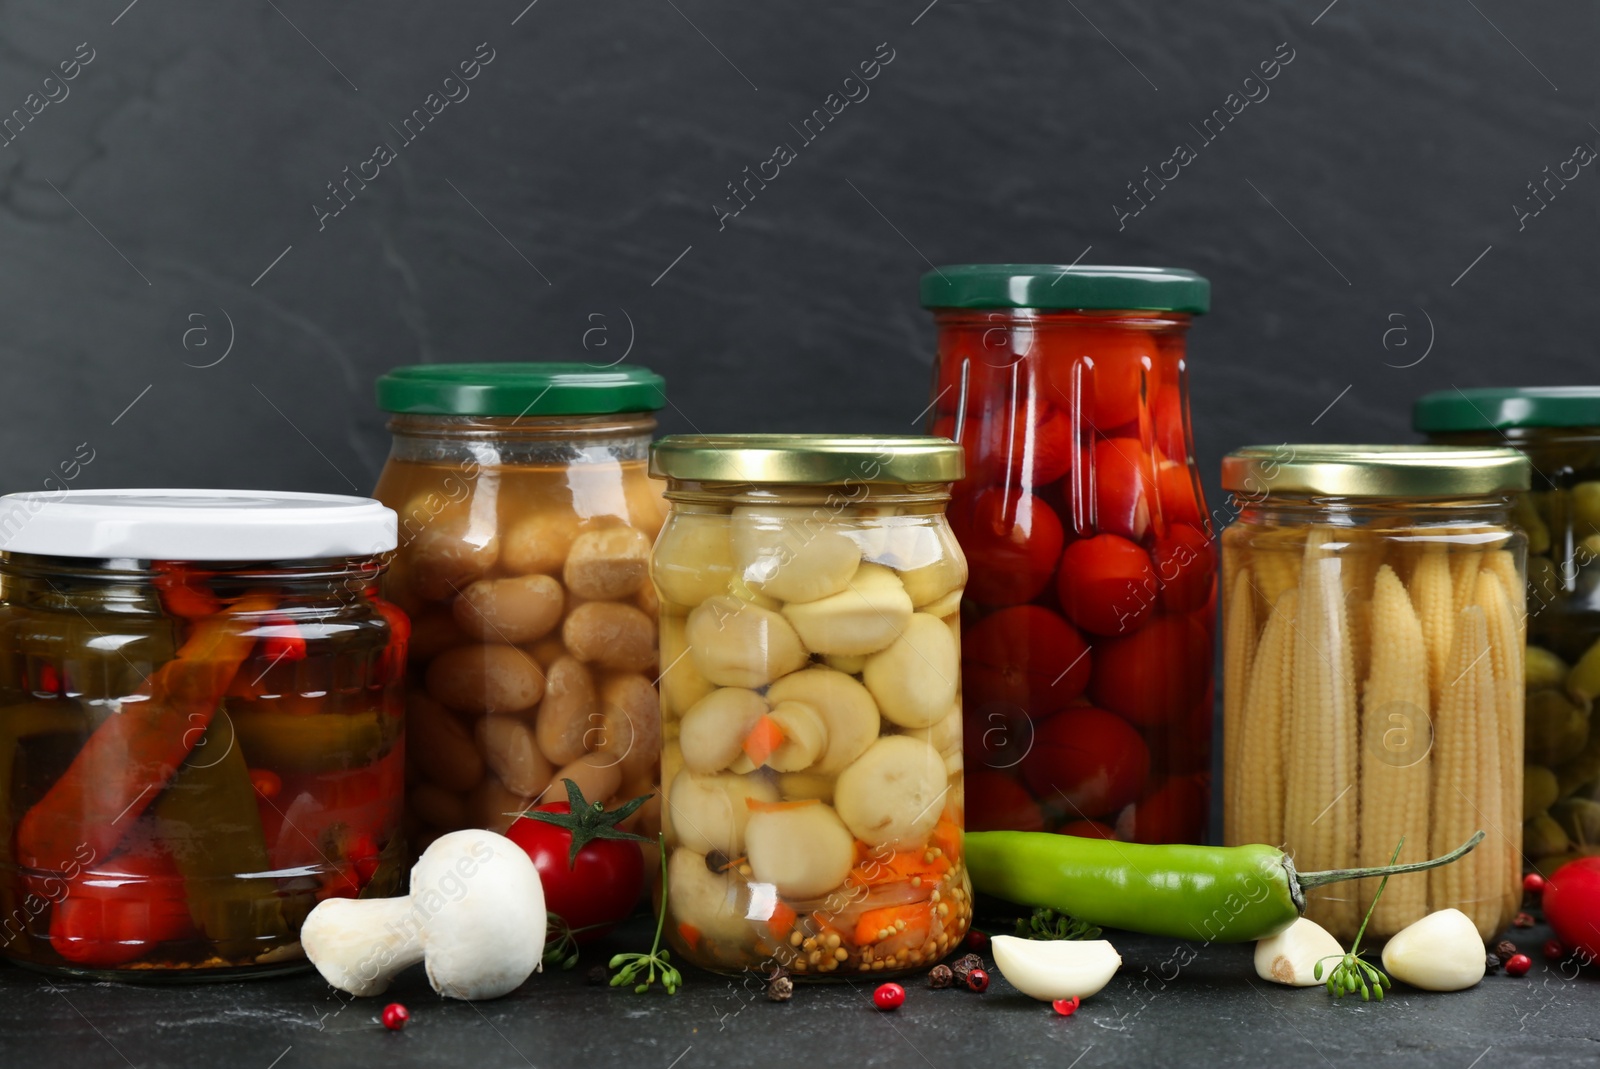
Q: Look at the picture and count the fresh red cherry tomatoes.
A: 2